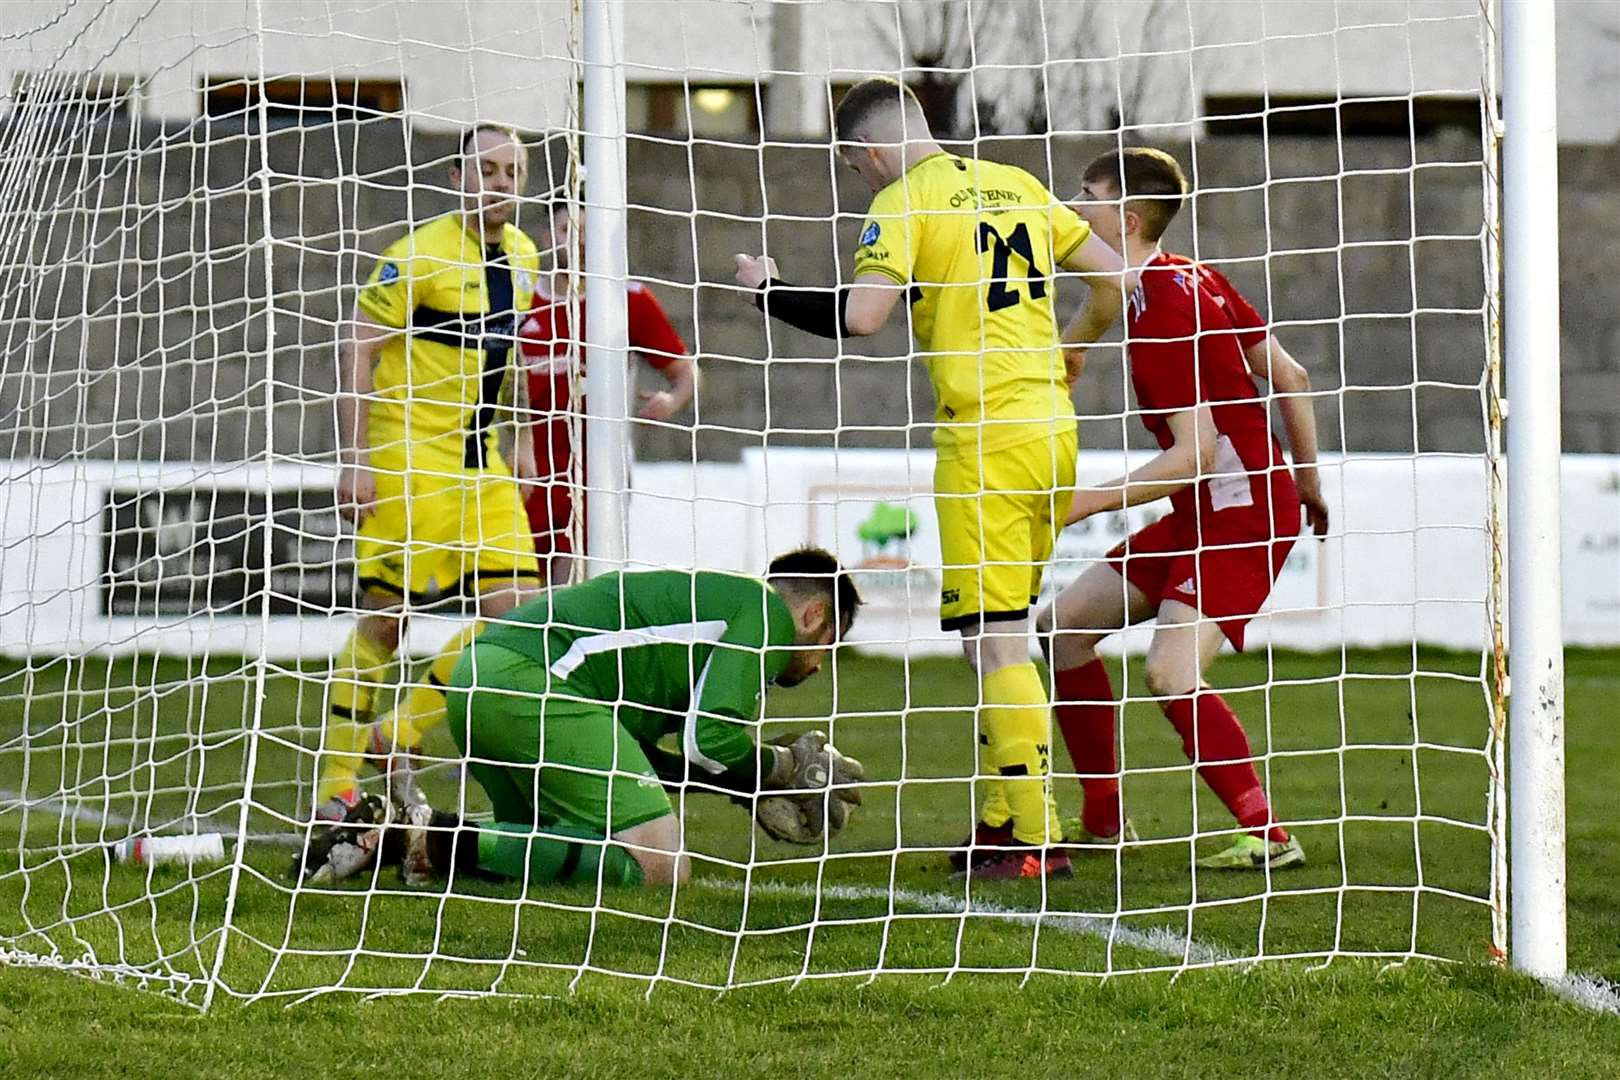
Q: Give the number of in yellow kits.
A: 2